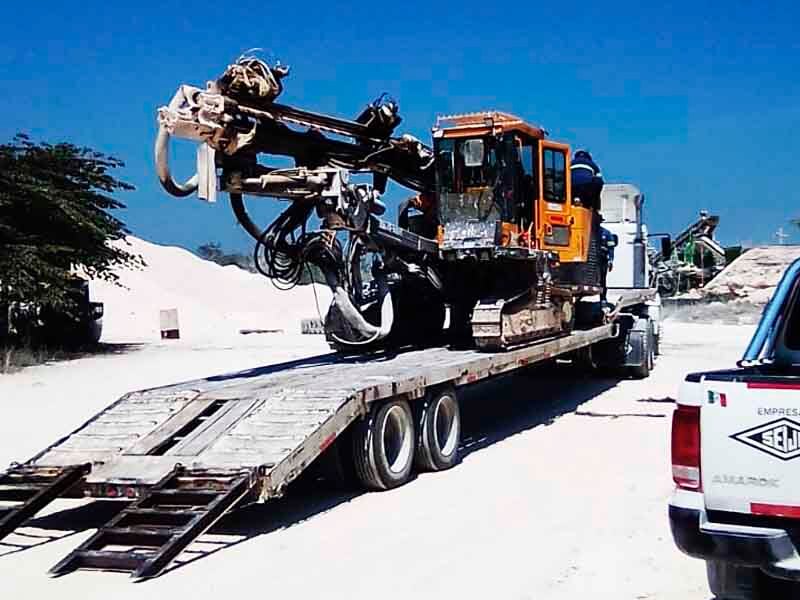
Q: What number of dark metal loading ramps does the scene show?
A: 2